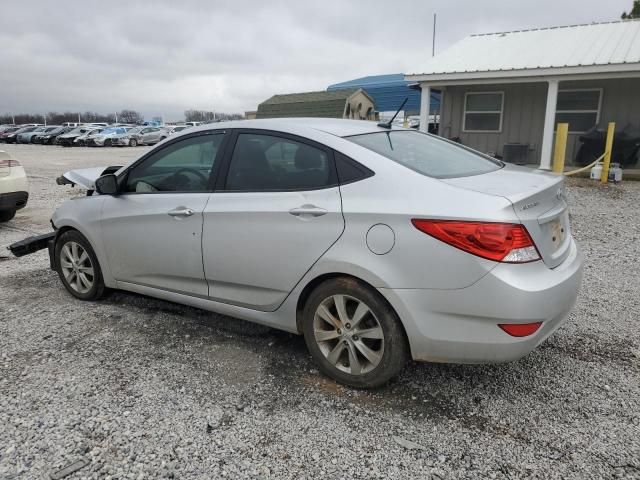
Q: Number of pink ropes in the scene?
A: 0